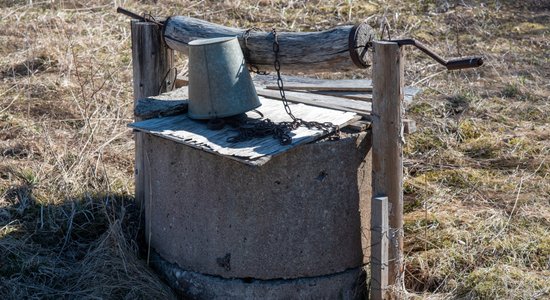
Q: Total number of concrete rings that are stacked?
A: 2